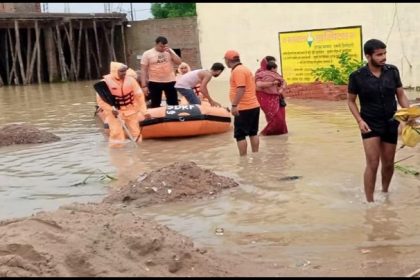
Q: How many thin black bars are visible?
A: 2